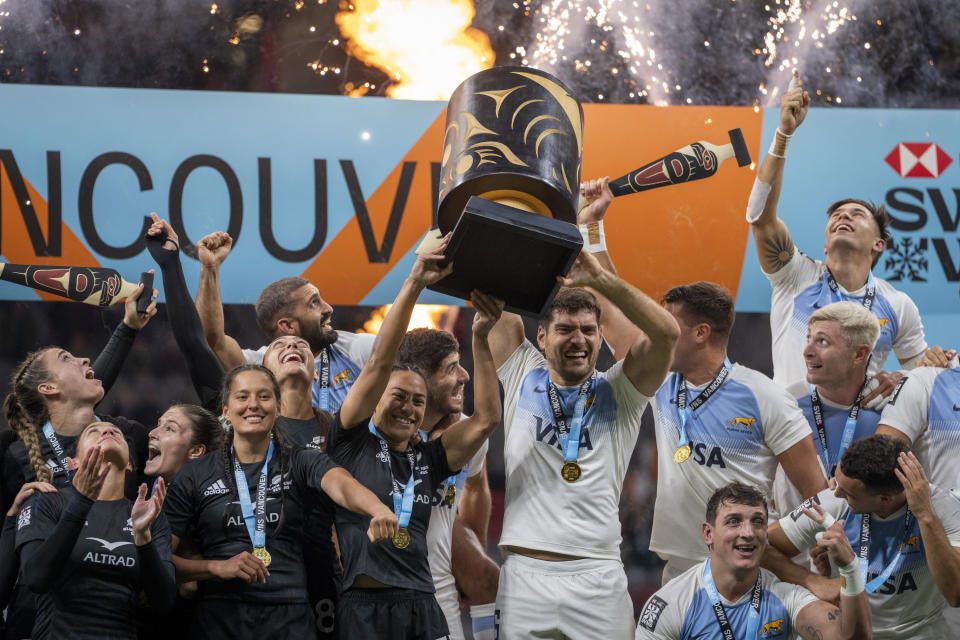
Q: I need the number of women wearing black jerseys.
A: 6